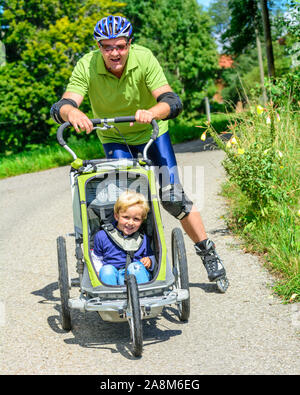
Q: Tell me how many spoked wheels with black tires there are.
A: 3